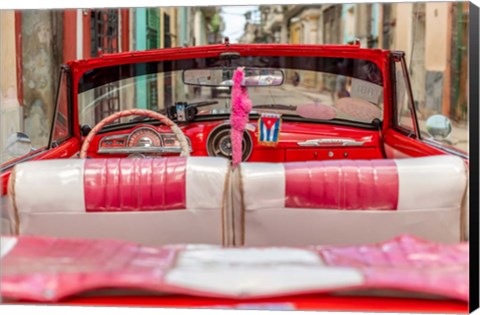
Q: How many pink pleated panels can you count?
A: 2